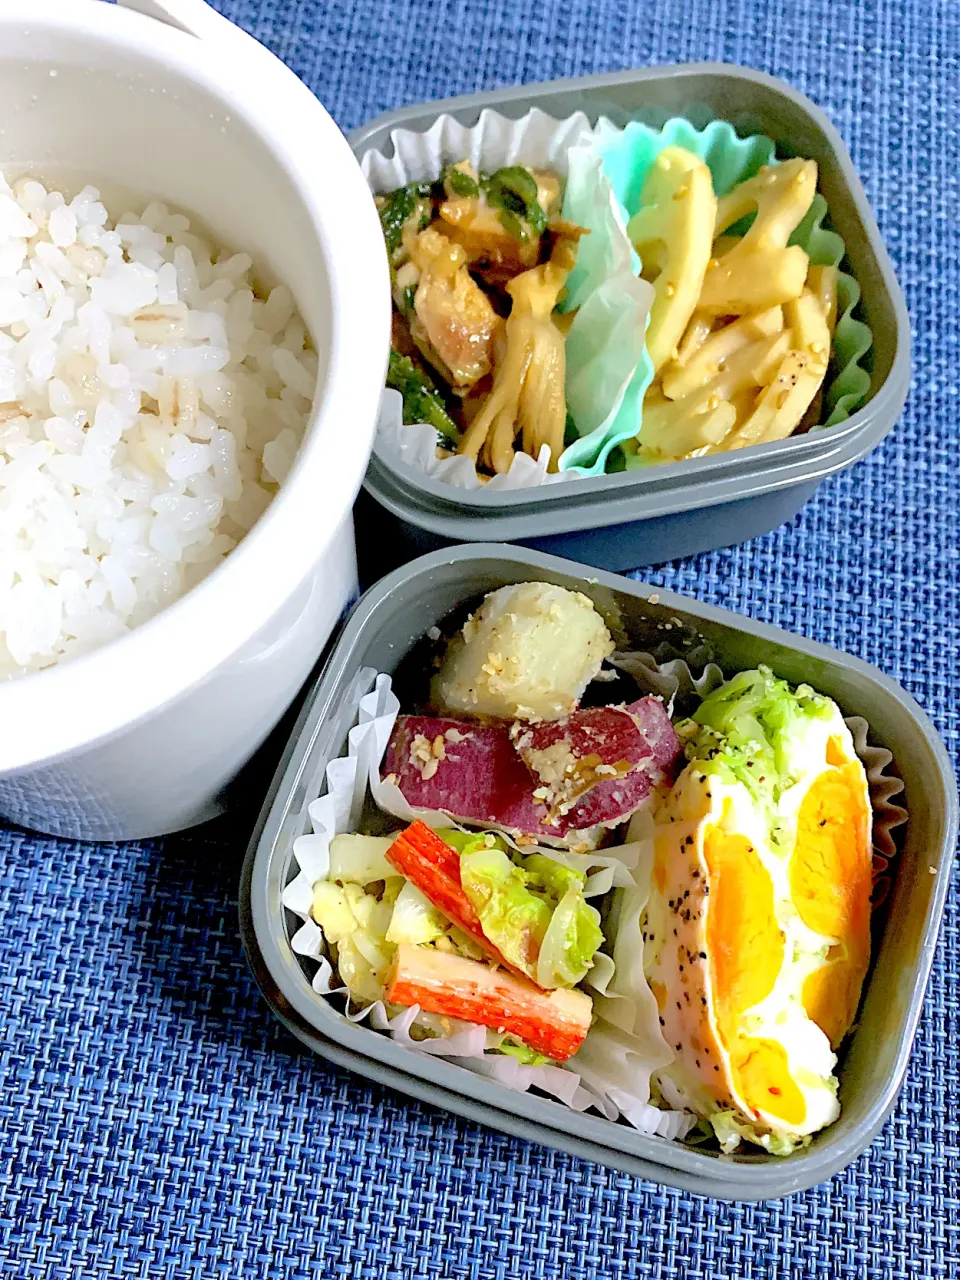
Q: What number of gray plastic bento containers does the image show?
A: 2